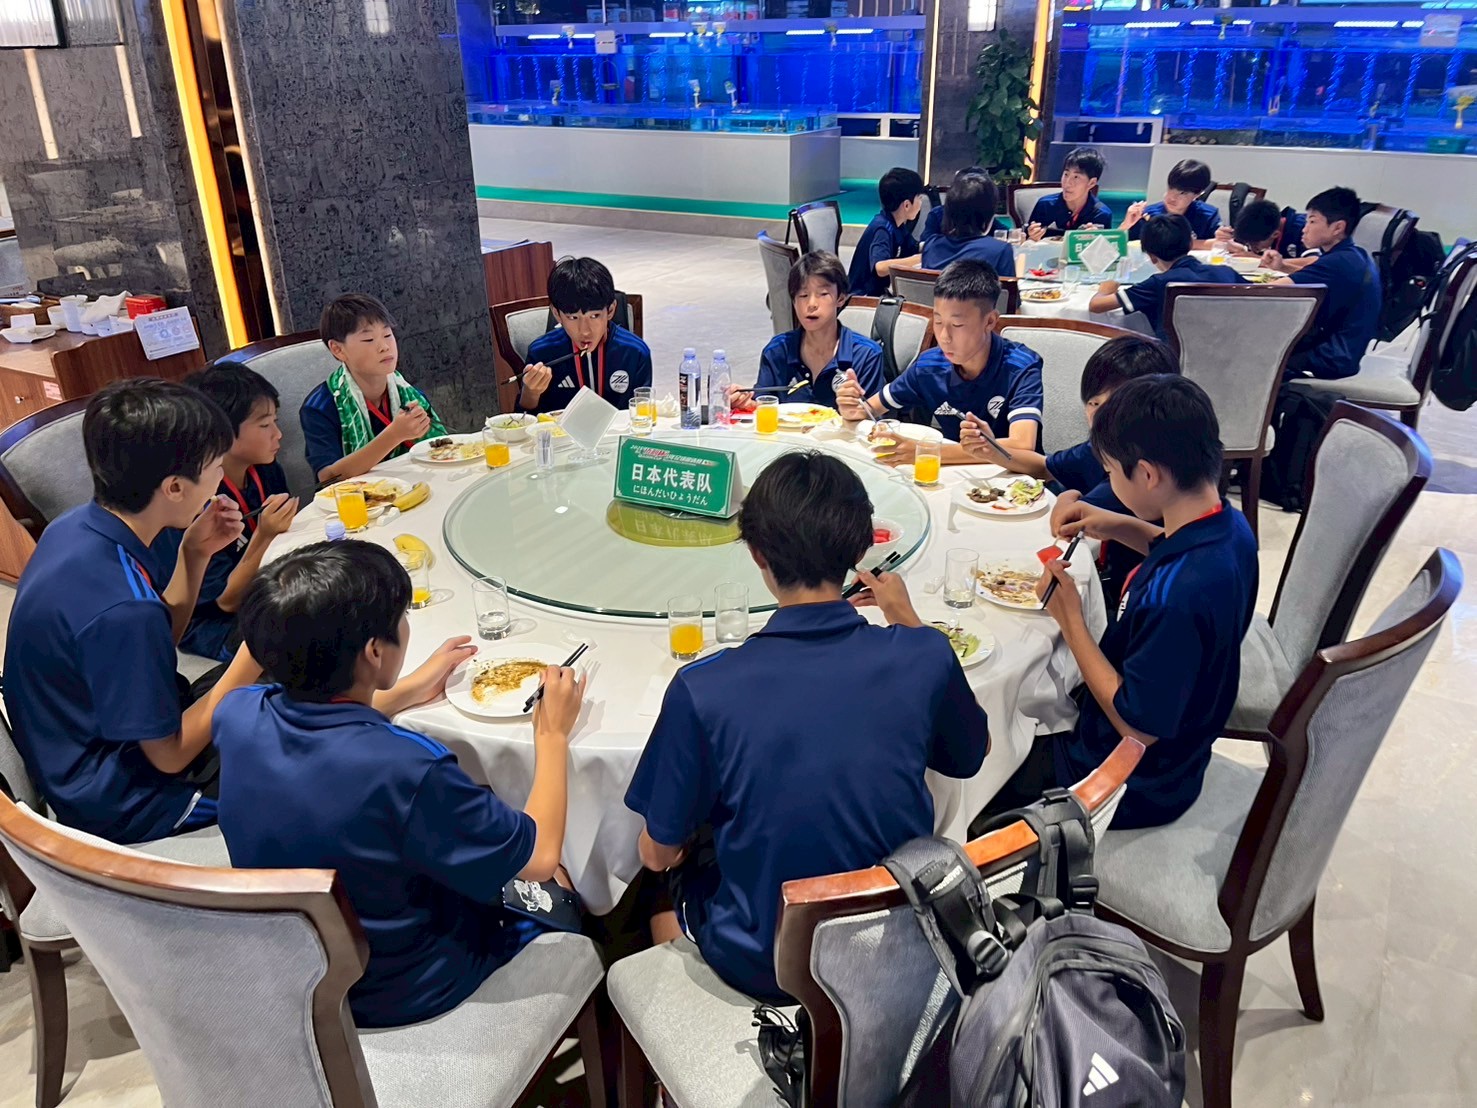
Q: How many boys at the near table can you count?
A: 10